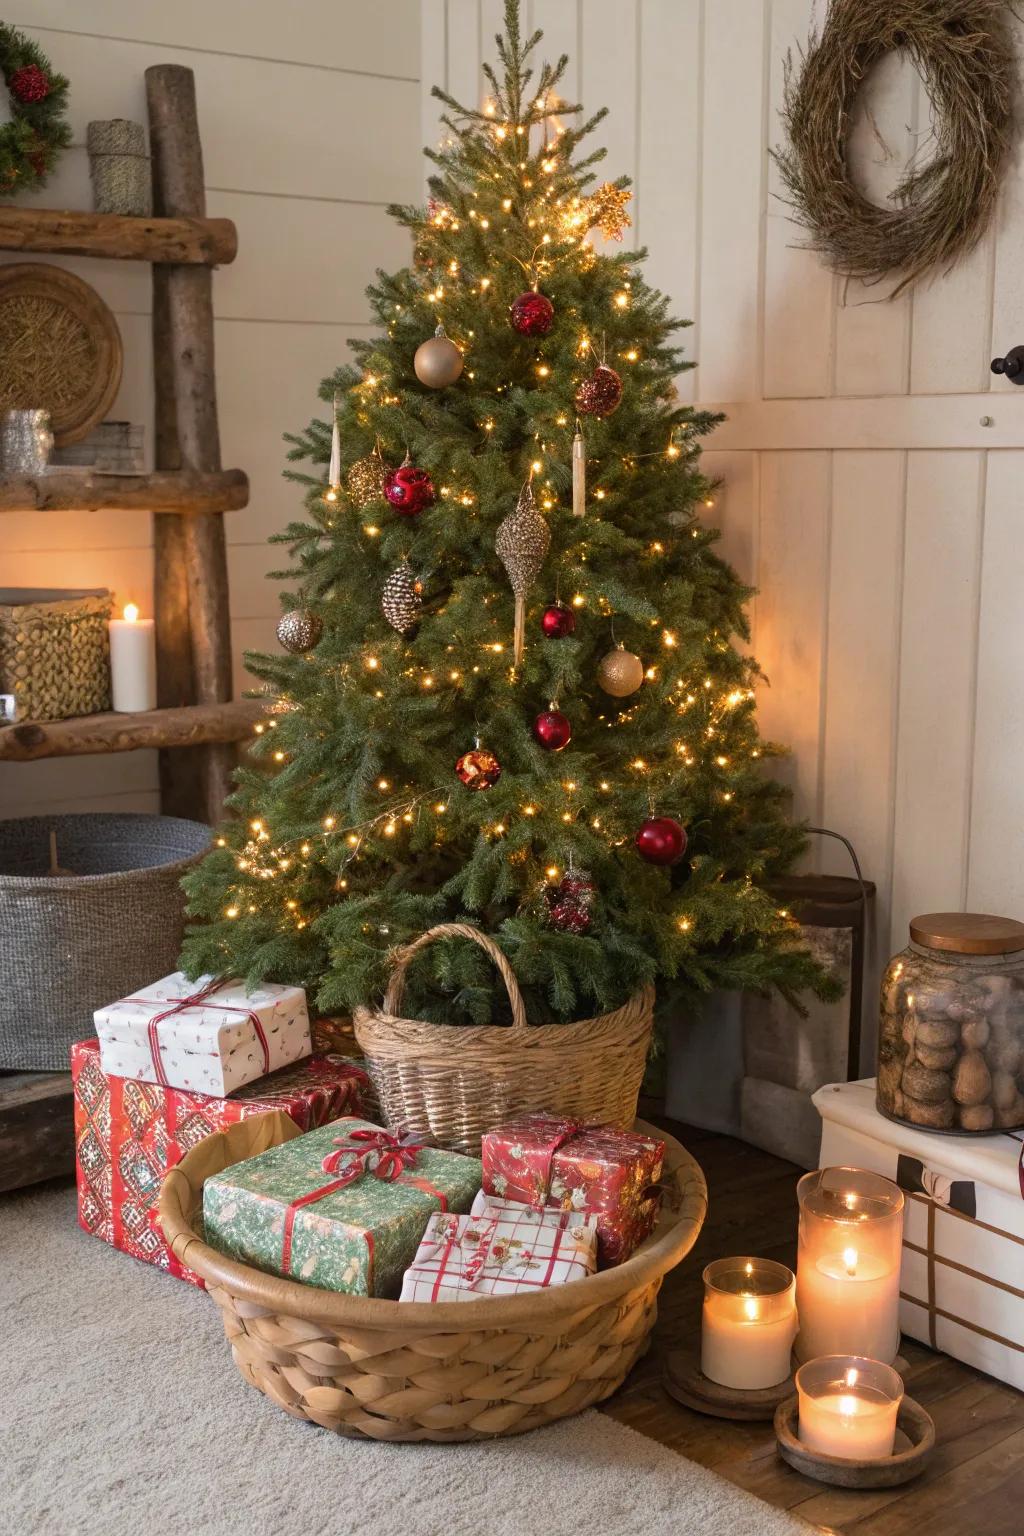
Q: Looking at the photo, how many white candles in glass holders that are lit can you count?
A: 3